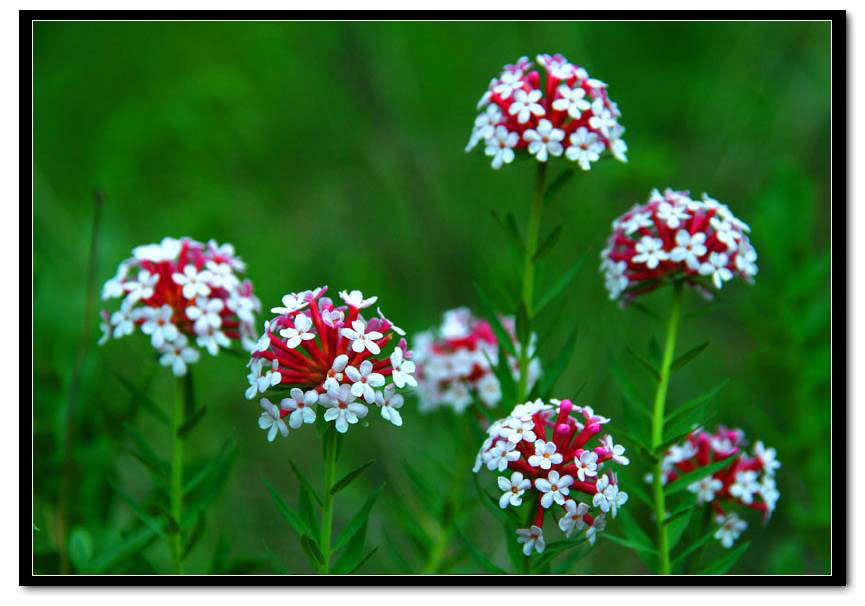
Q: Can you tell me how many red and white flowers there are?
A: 7